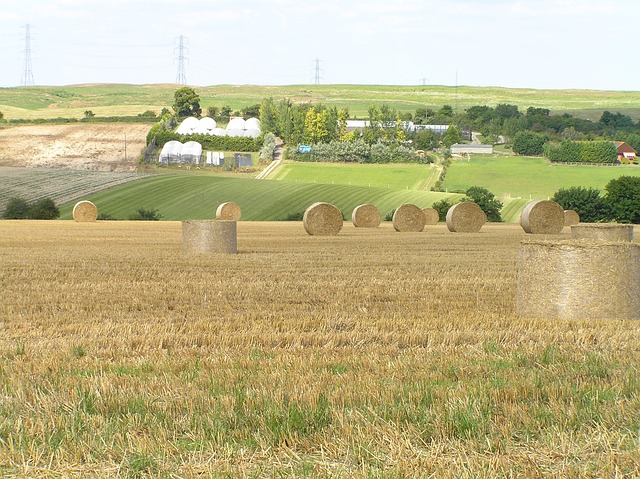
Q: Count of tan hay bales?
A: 12